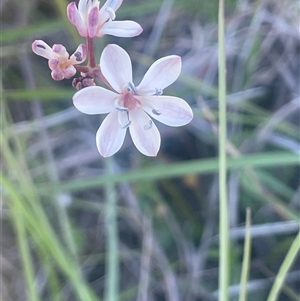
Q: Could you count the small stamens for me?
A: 6